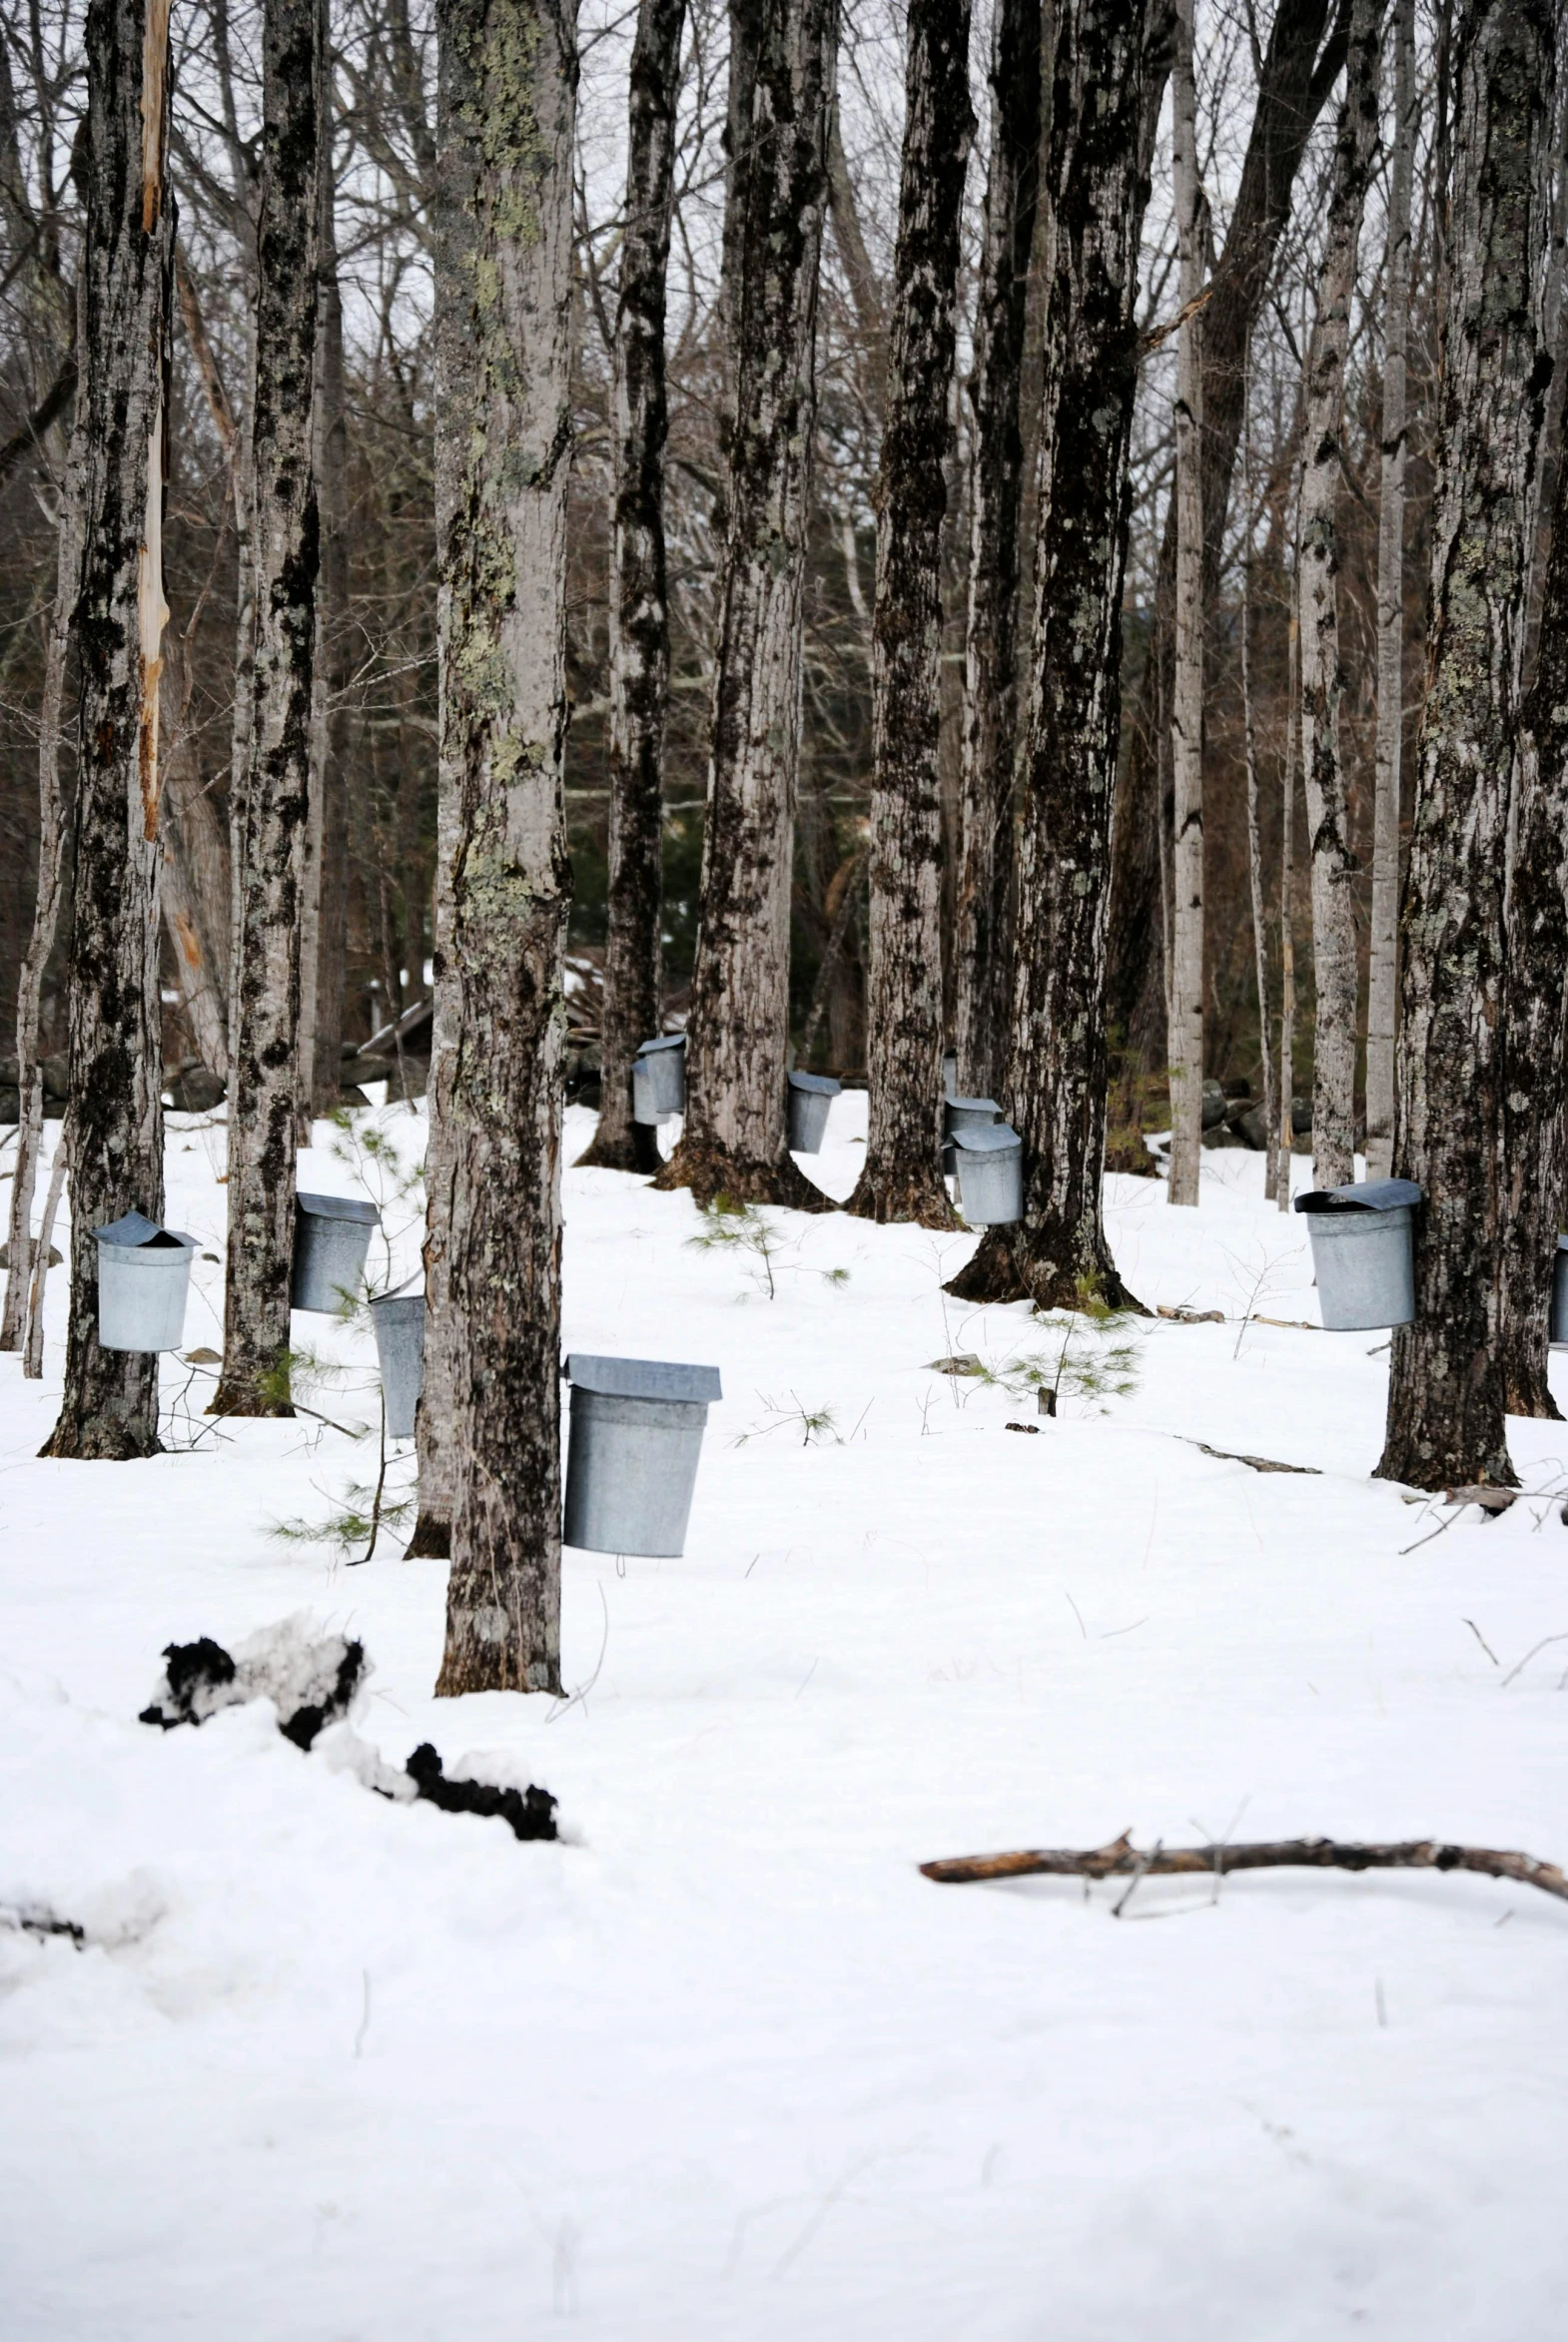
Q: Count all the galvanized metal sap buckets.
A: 12